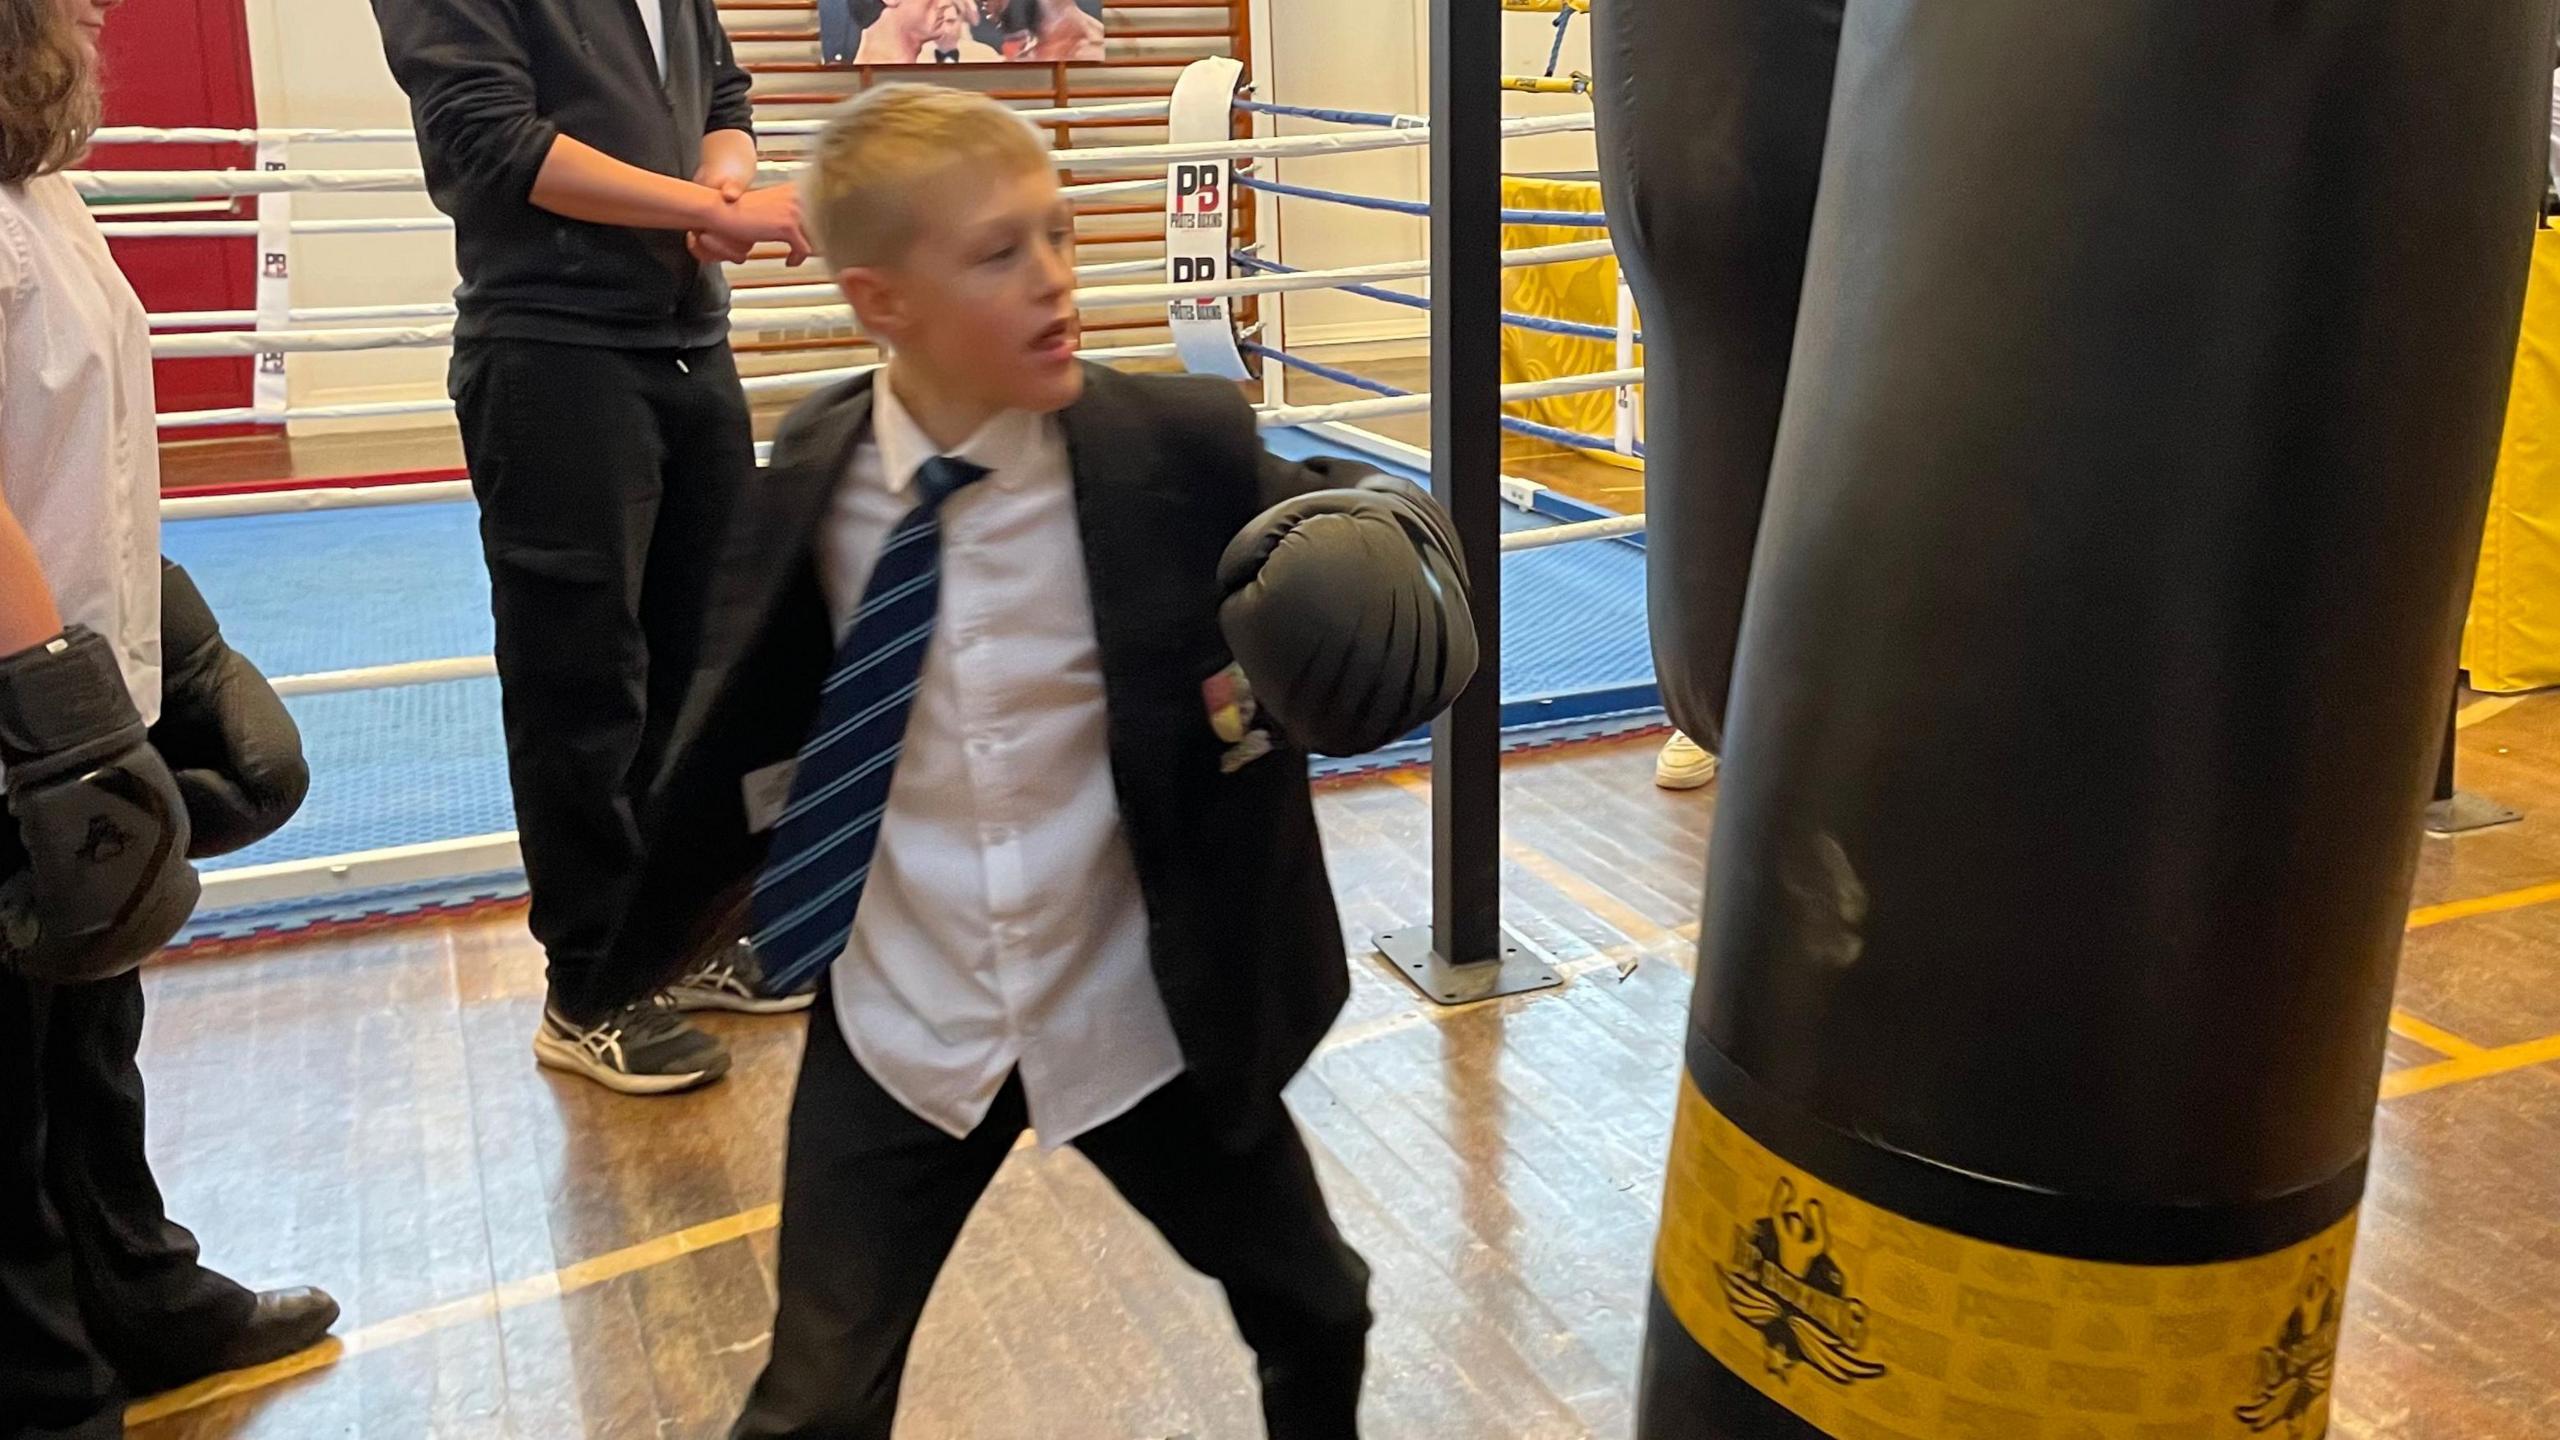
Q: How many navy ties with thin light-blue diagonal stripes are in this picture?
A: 1